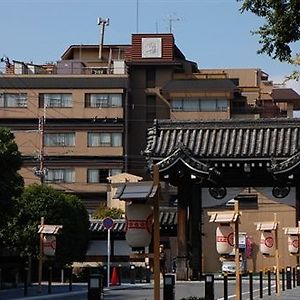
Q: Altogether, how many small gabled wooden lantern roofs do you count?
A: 5